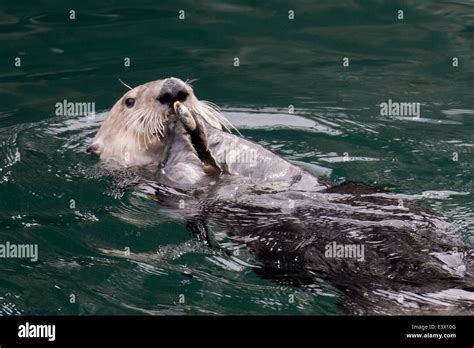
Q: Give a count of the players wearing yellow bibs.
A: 0